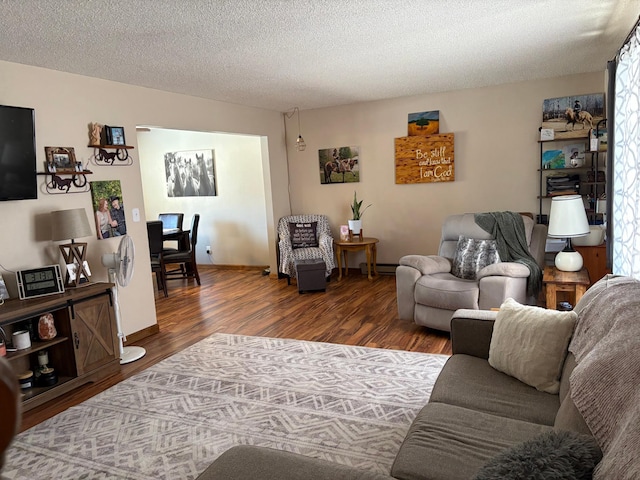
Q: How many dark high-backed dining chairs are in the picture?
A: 3